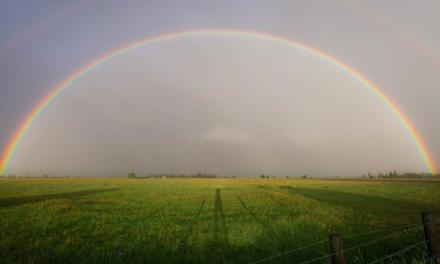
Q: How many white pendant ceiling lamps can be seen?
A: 0